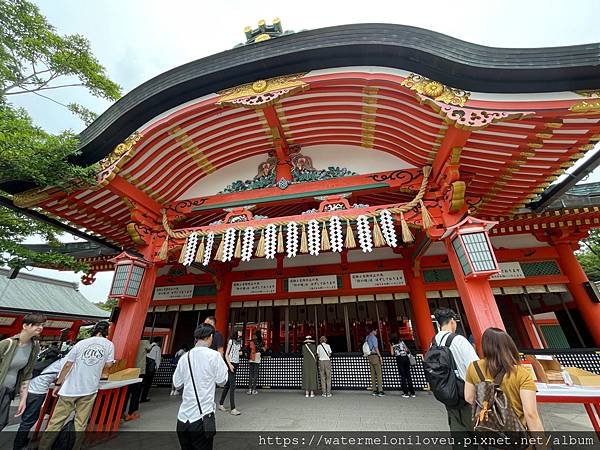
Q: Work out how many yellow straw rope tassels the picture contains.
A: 13